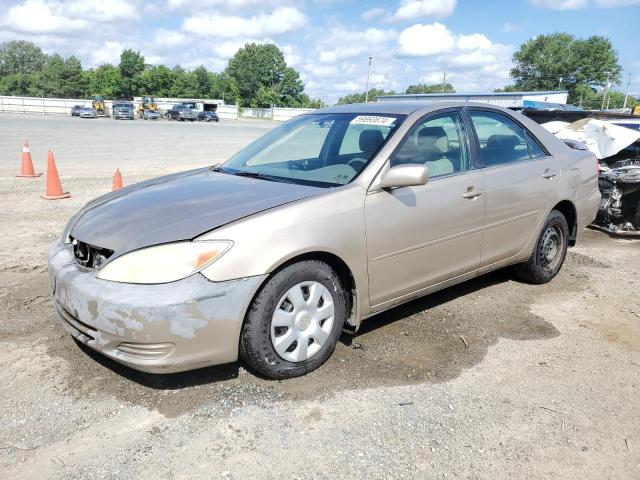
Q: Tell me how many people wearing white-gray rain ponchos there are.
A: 0